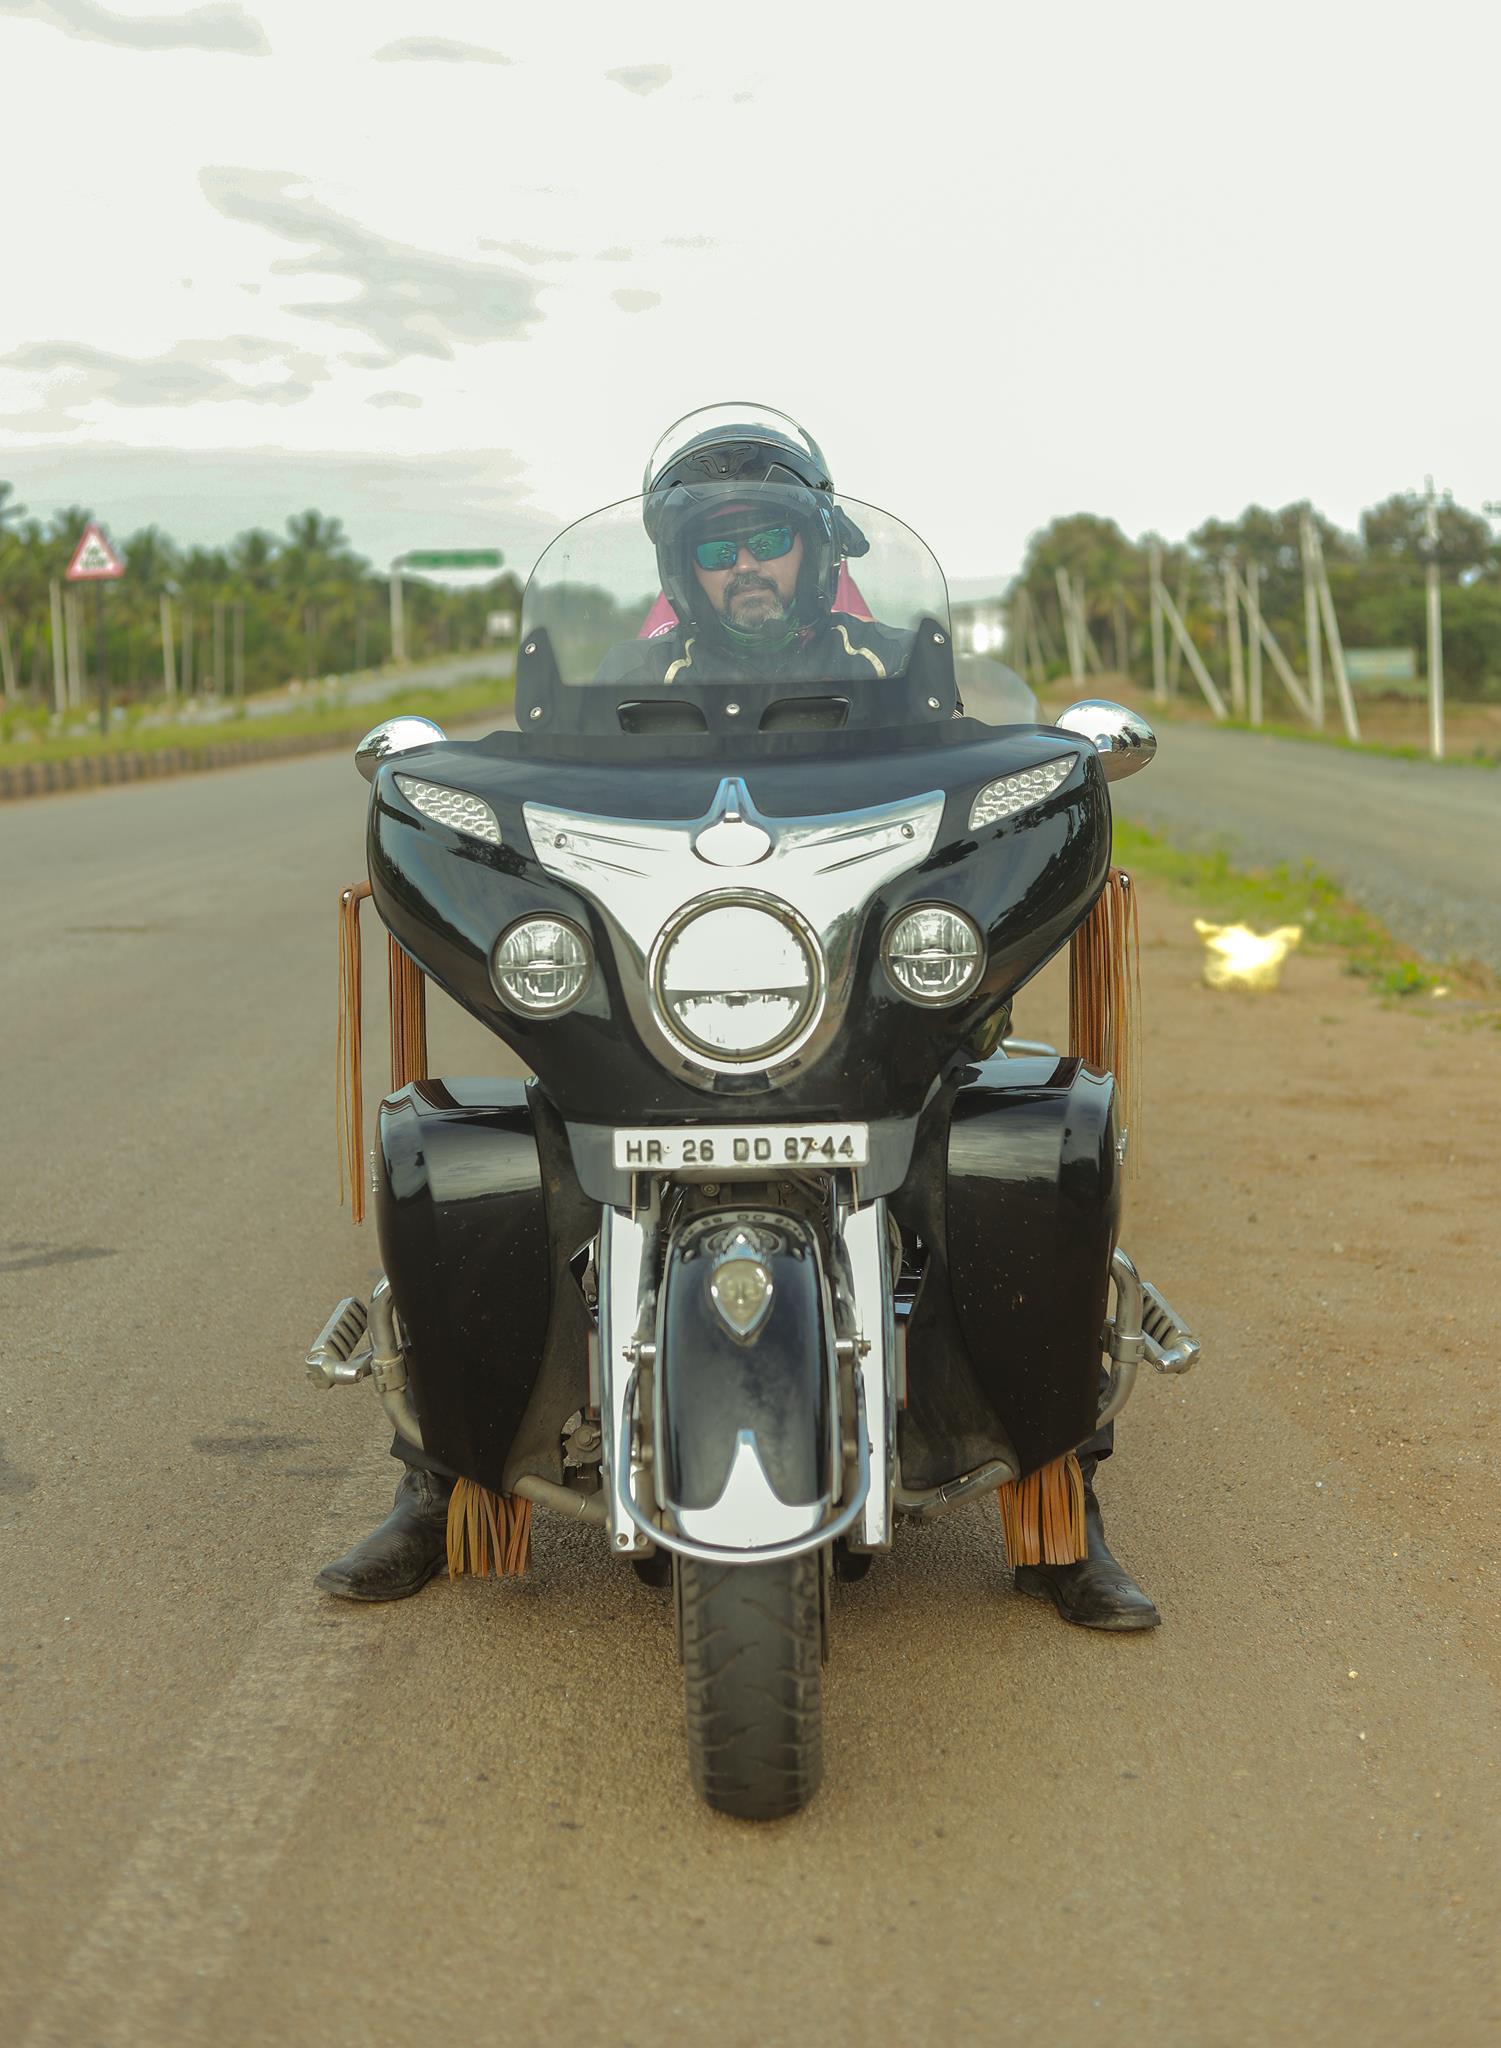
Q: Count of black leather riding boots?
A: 2